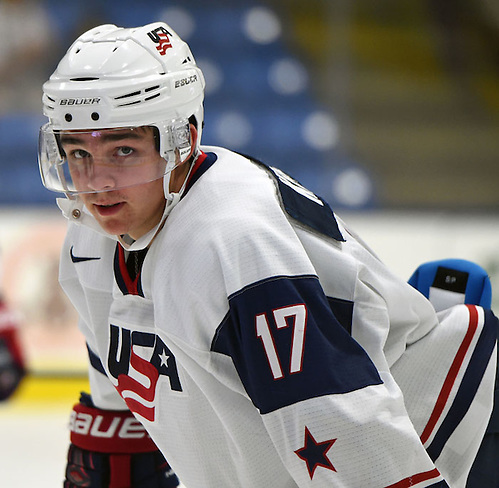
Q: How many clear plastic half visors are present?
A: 1